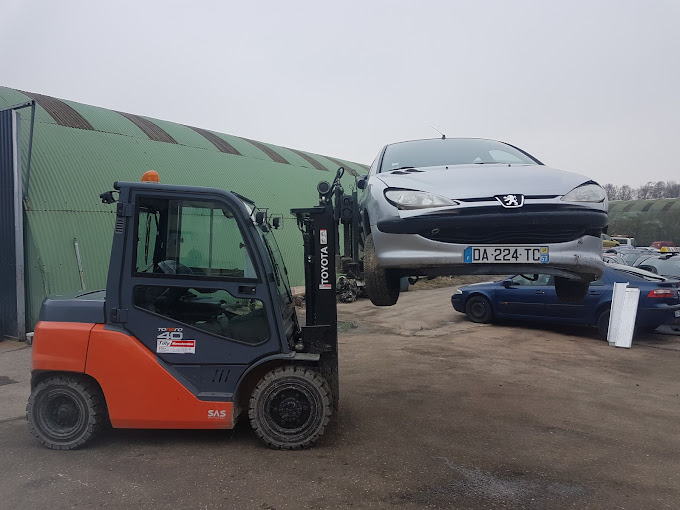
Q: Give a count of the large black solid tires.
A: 2